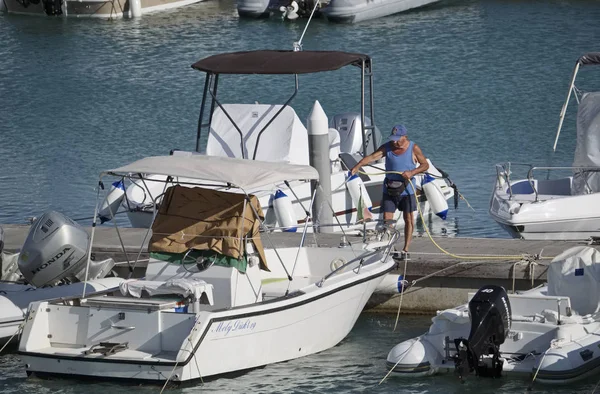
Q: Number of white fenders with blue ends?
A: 5